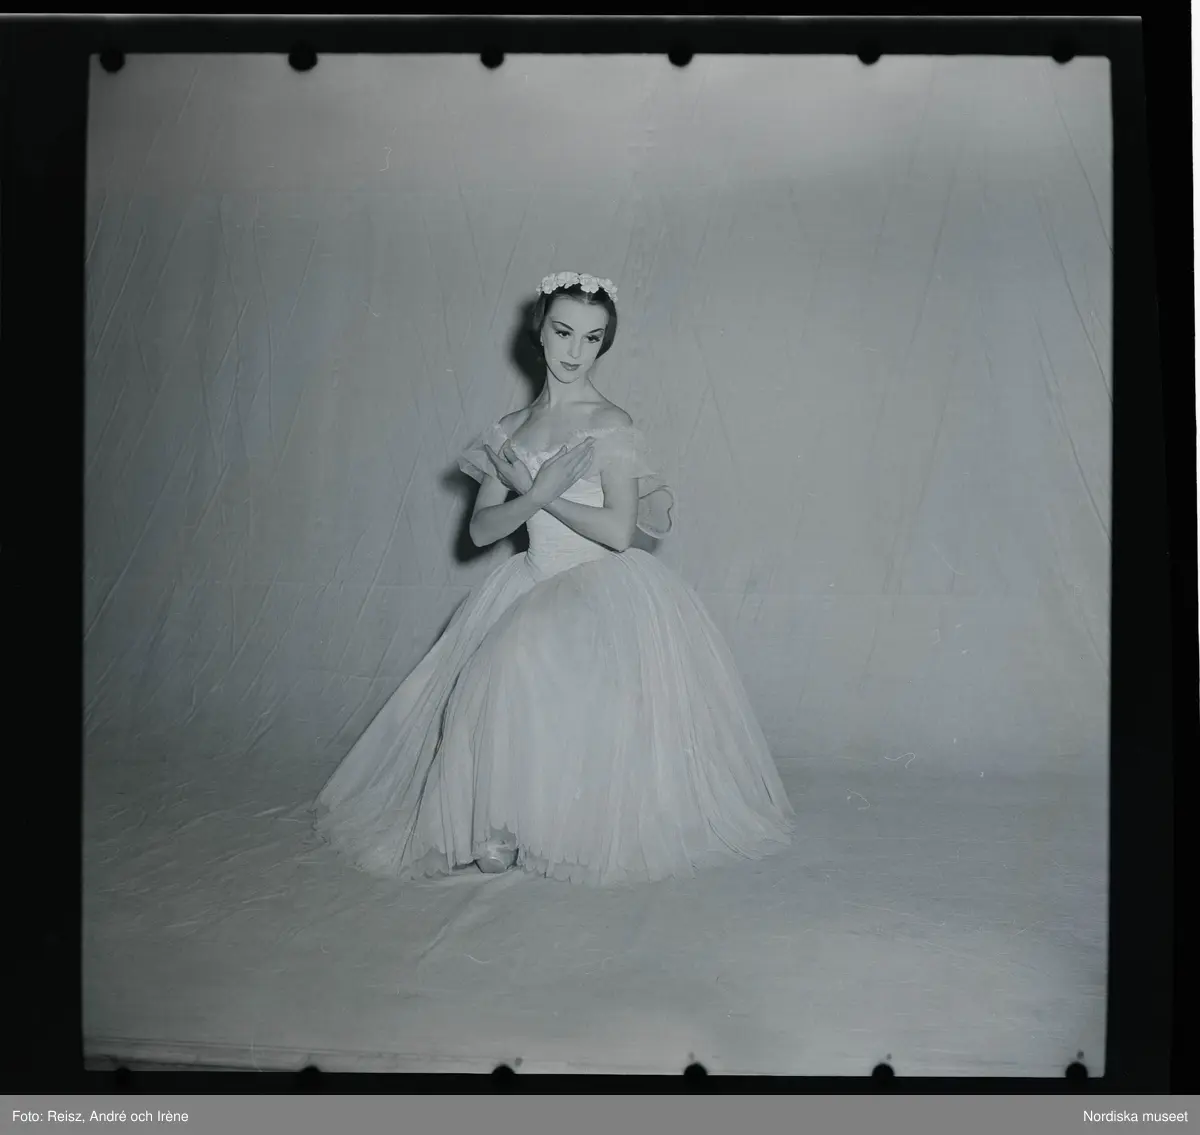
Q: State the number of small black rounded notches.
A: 12